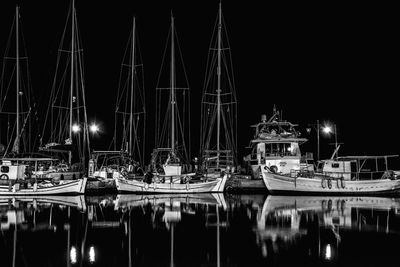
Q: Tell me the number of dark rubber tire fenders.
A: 4